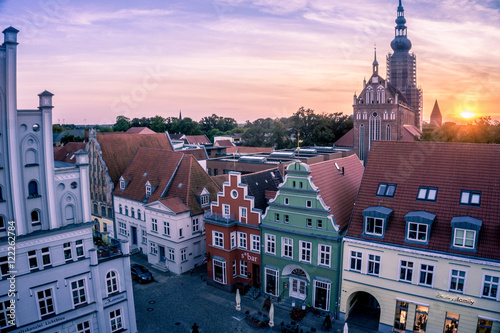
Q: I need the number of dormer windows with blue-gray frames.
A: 3